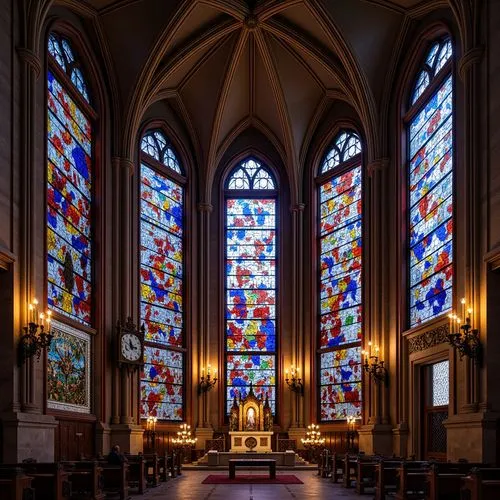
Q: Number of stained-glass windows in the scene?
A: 5